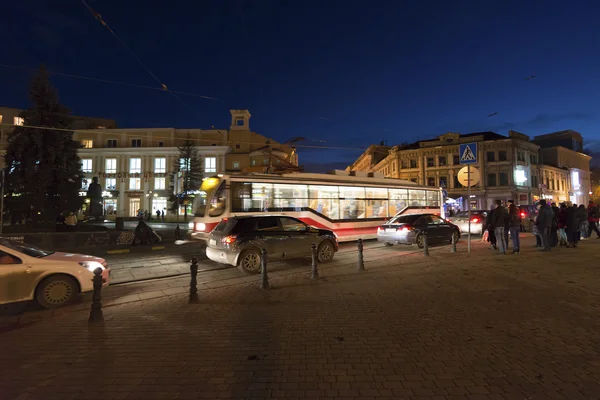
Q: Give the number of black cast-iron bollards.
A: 7